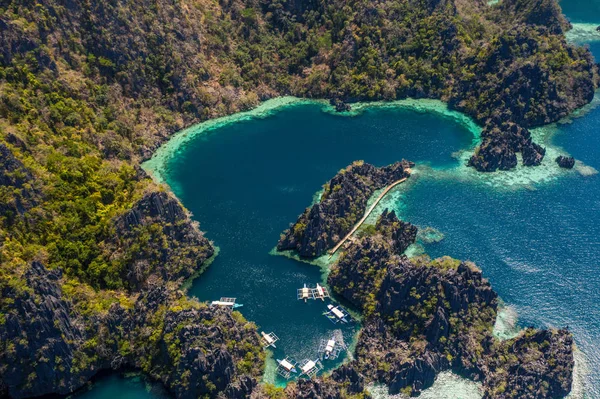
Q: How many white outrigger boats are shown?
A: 8